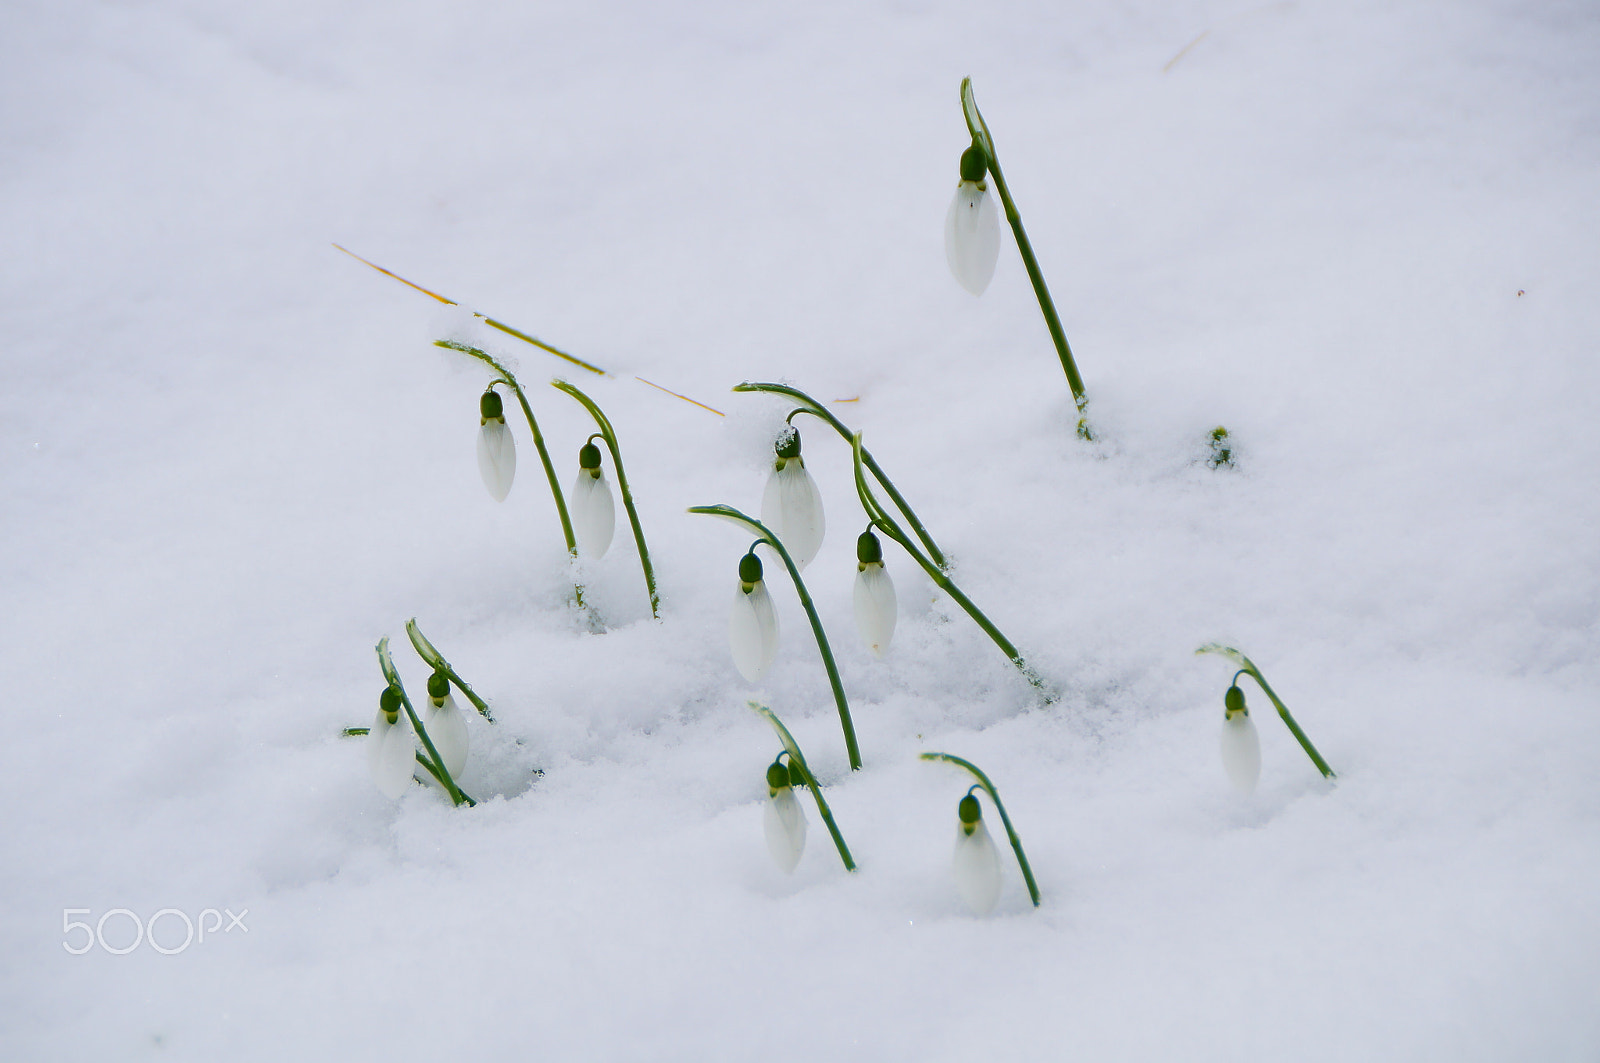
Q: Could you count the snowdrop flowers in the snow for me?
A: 11